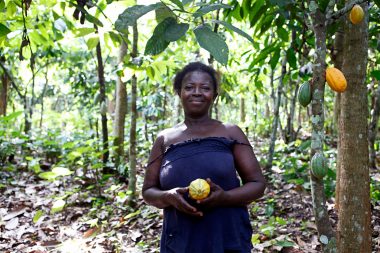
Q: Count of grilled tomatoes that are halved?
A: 0